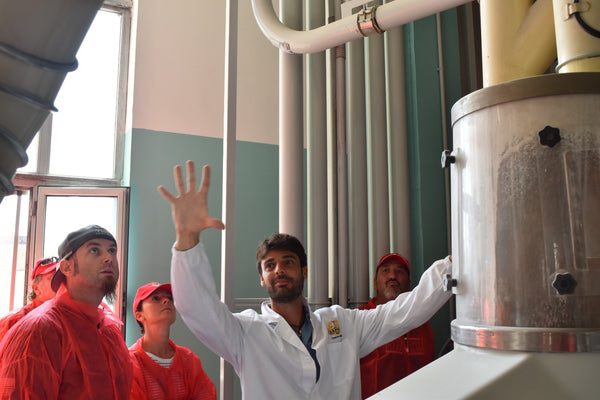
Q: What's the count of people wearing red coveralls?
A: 4